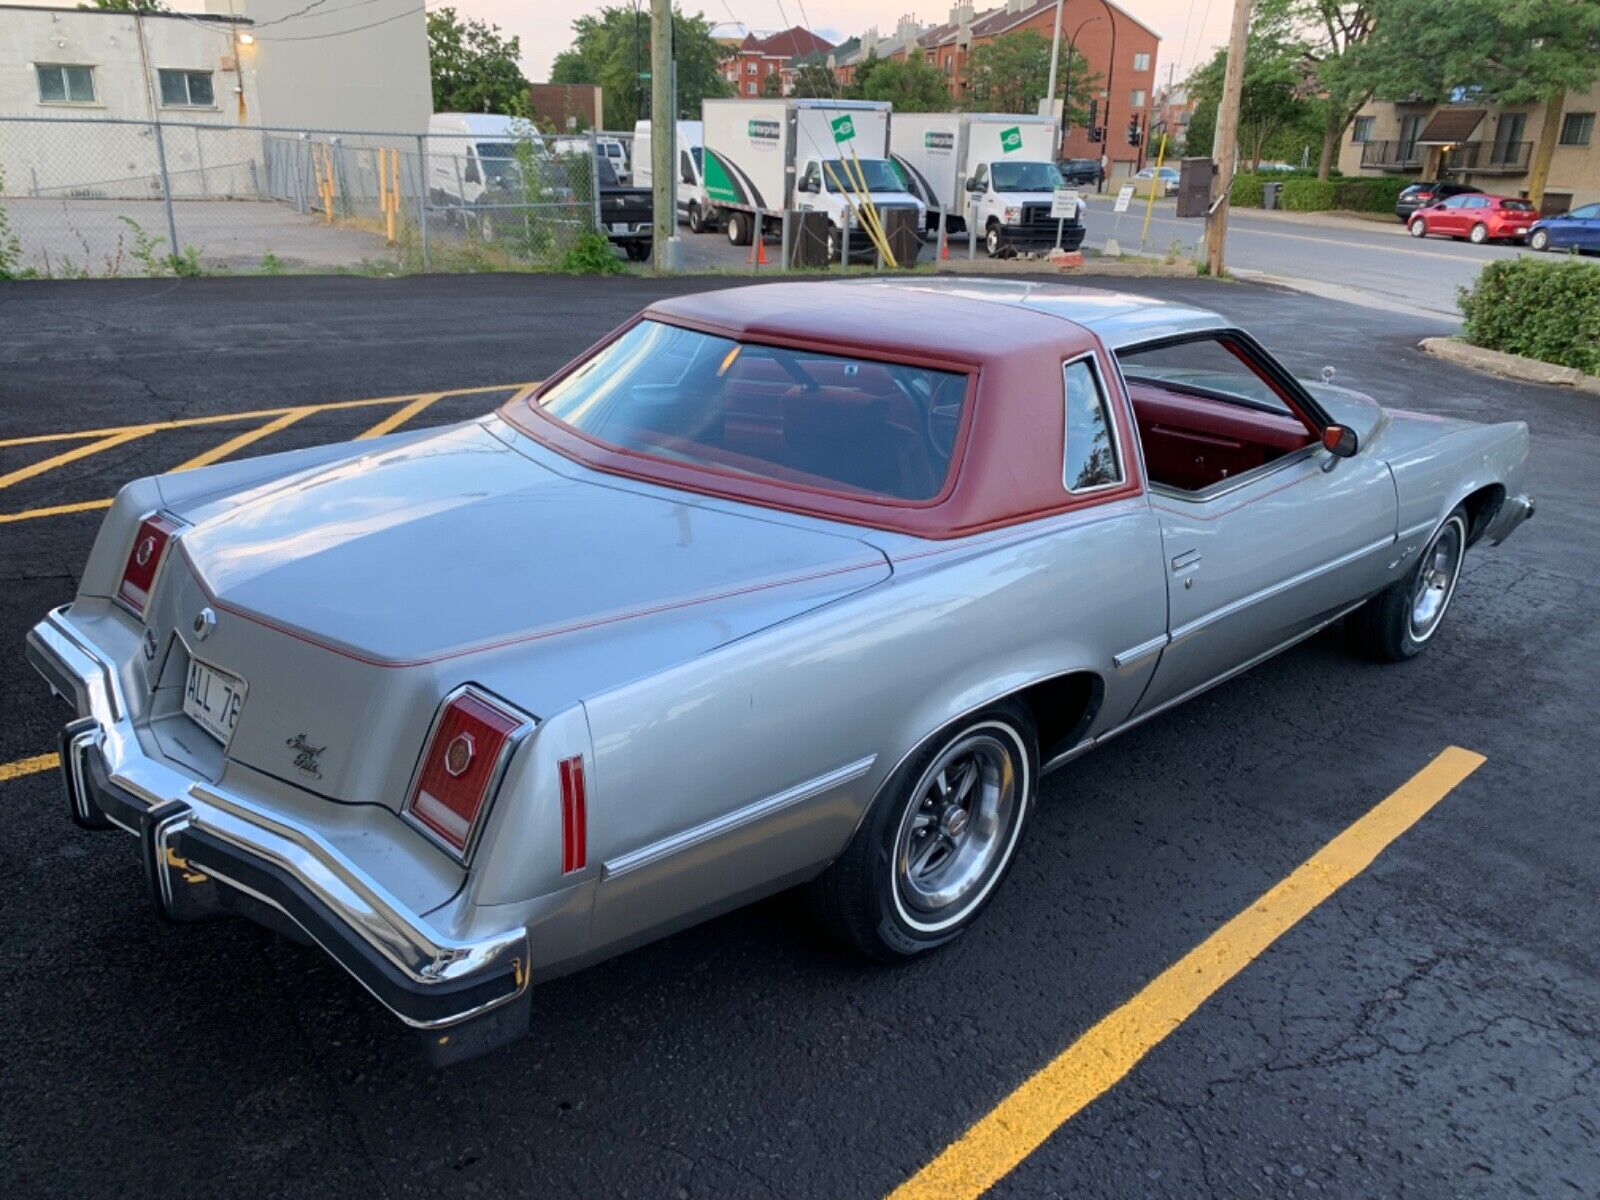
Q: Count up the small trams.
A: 0